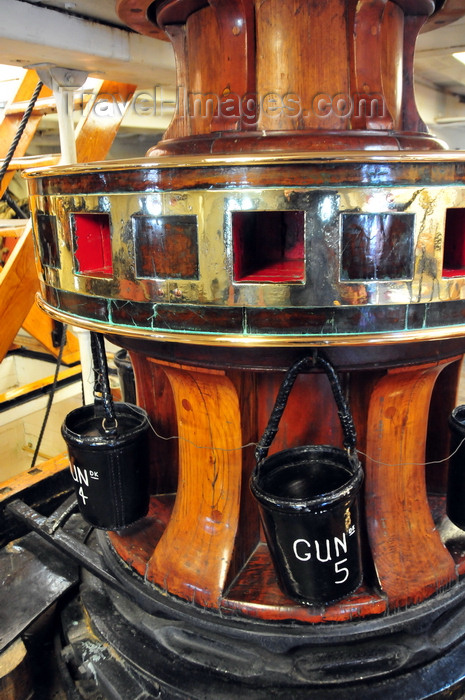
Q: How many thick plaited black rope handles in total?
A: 2